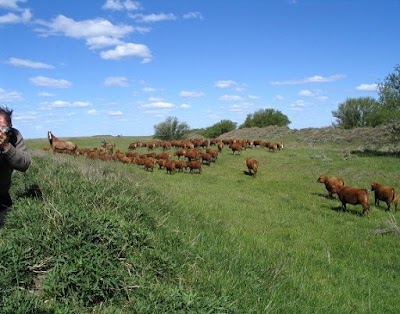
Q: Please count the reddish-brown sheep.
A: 0